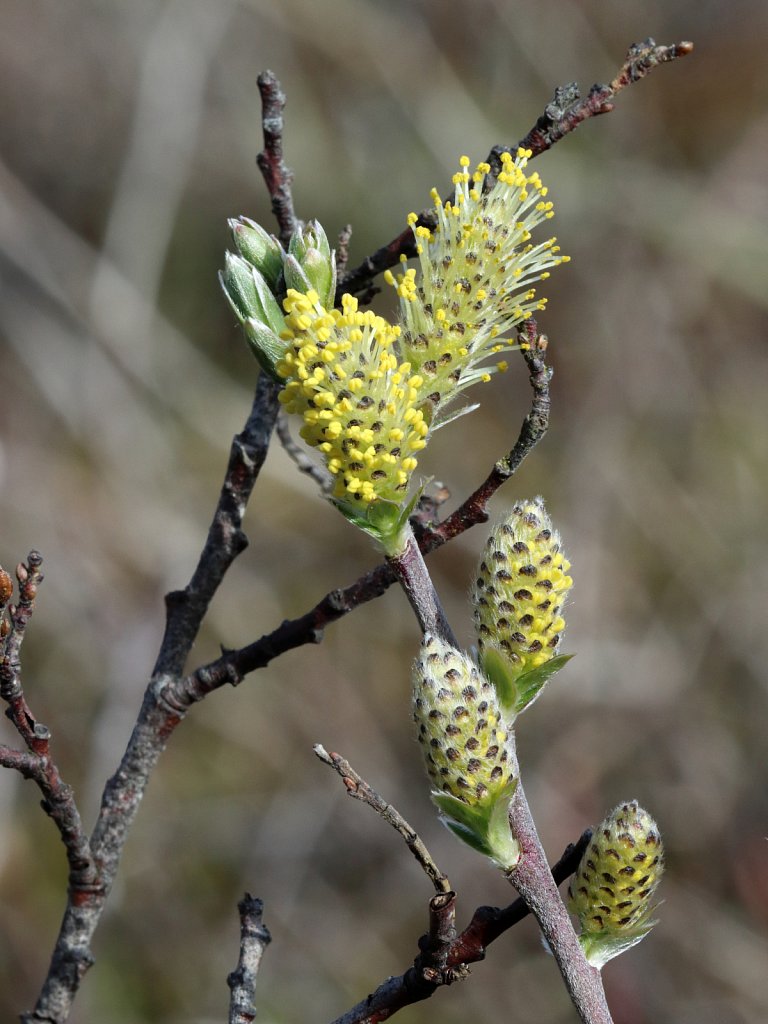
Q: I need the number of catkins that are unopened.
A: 3